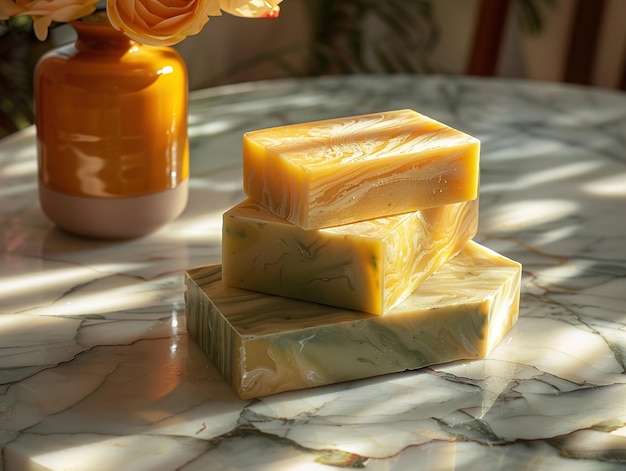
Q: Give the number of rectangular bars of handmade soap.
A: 3